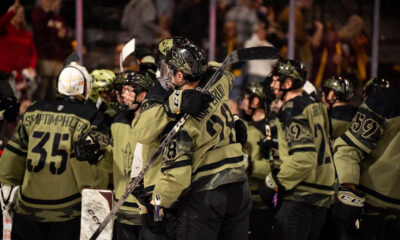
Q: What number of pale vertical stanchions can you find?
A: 4